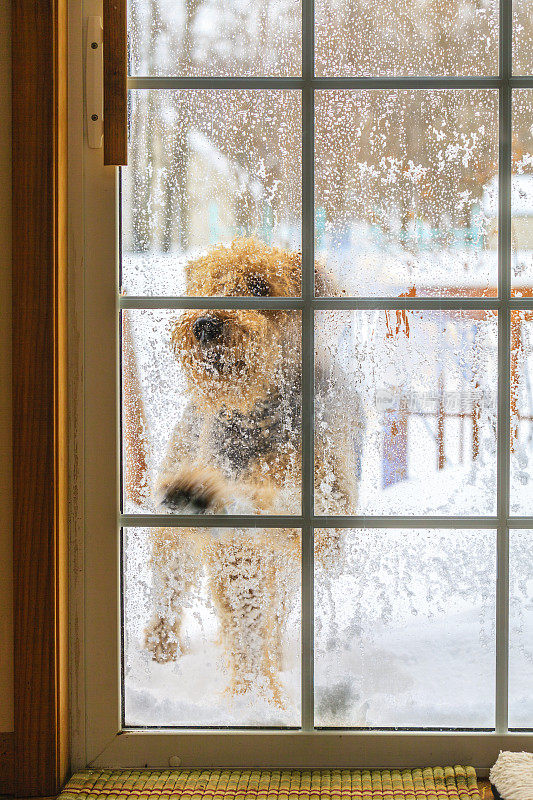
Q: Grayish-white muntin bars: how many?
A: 5